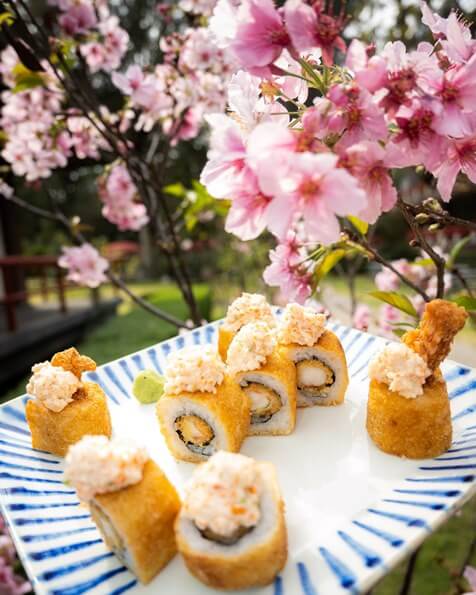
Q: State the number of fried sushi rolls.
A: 8